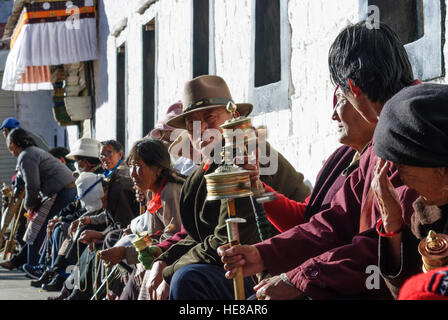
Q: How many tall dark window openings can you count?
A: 5